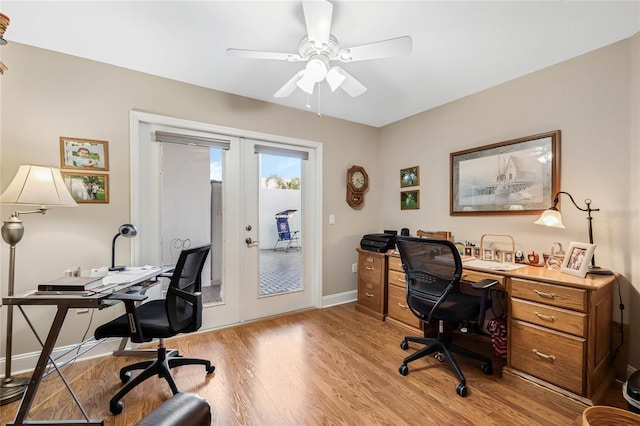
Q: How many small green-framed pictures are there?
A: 2